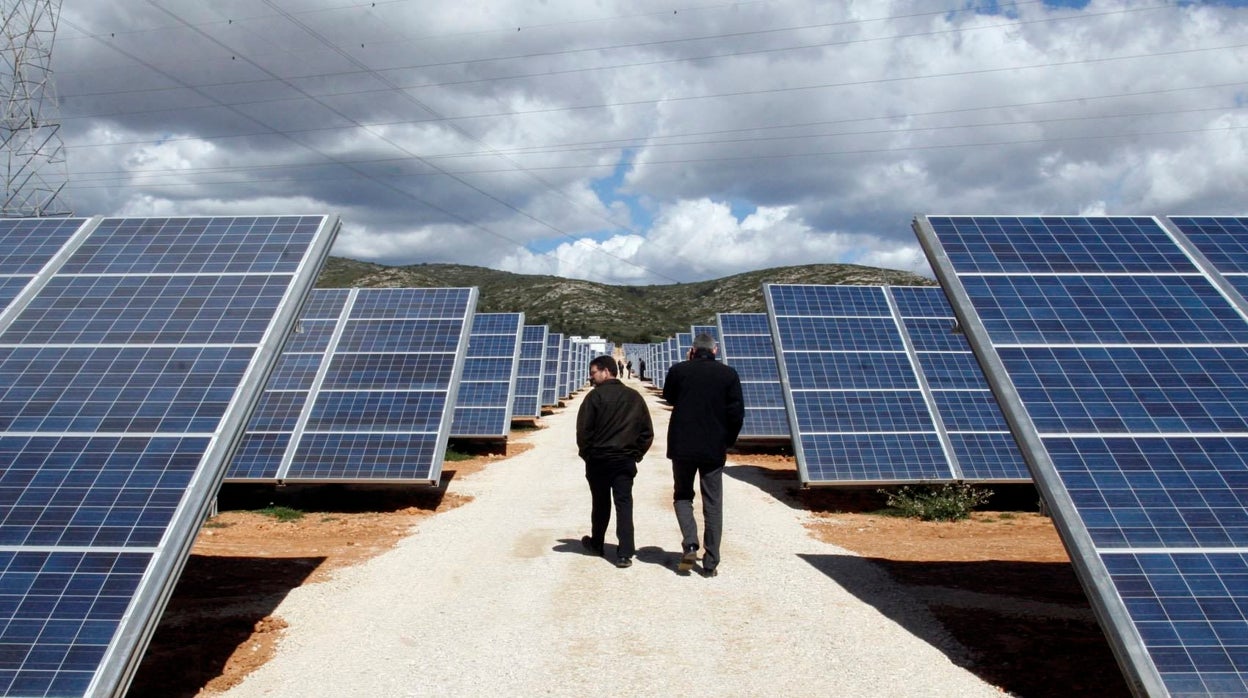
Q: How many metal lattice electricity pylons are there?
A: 1